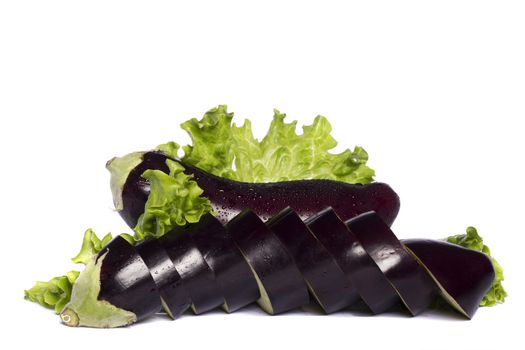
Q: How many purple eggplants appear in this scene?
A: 2